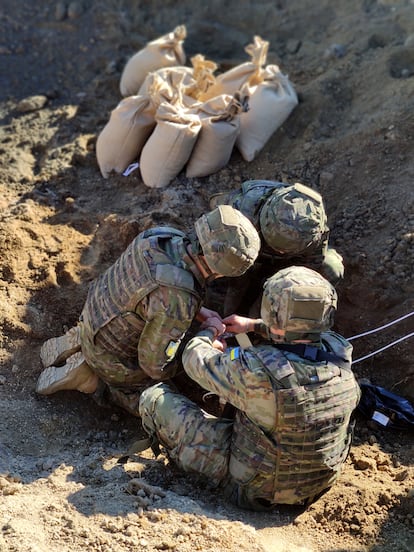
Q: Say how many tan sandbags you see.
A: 7